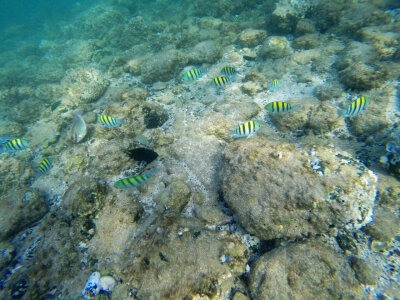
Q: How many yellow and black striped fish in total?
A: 11